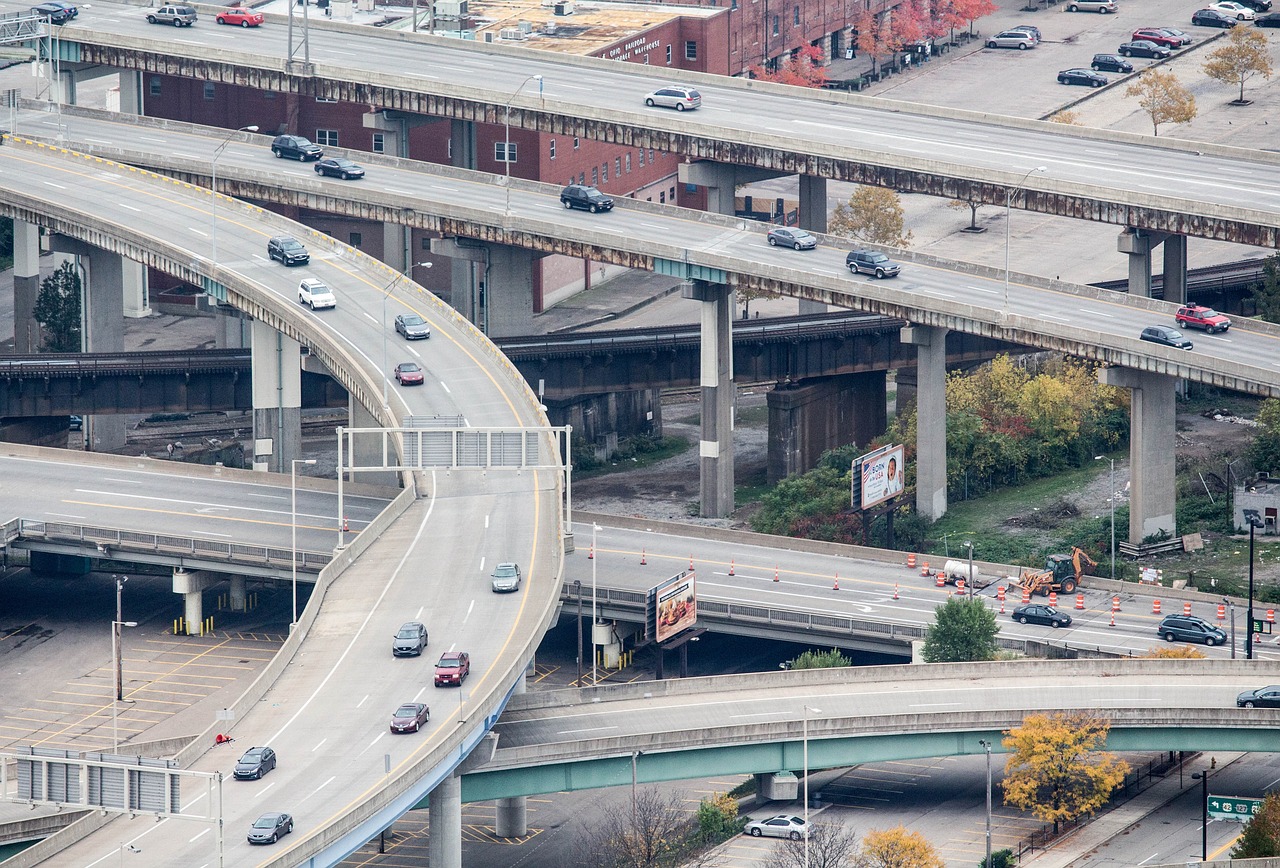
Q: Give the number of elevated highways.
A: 5